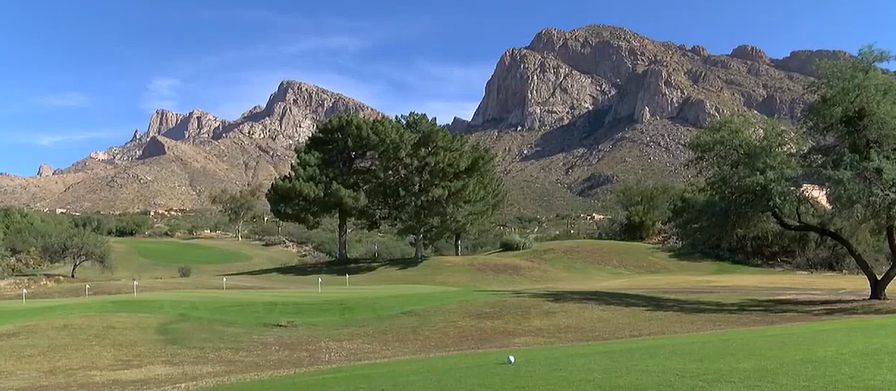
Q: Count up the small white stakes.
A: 6